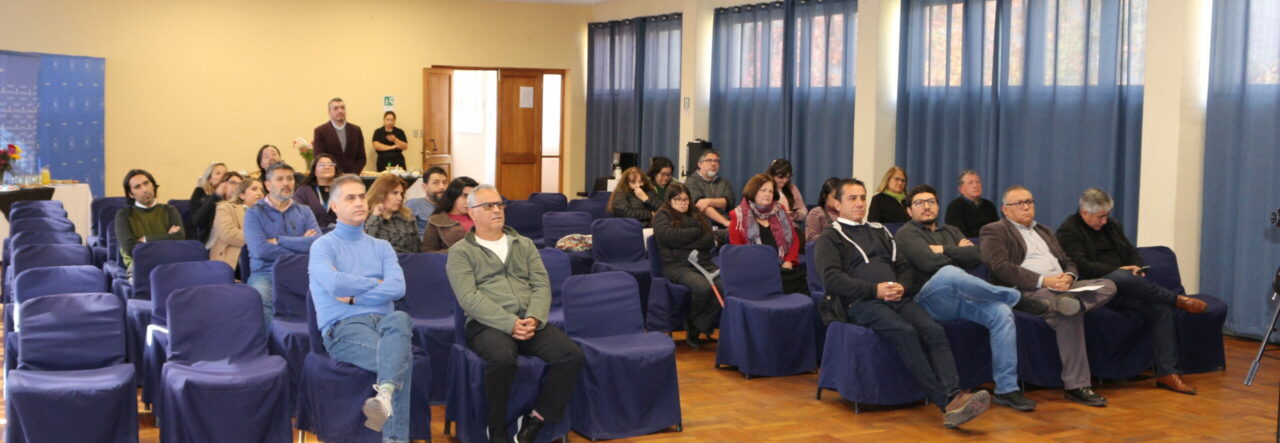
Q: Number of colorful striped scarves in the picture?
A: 1